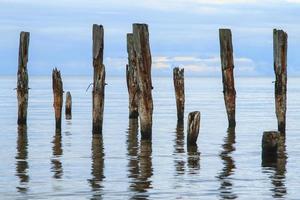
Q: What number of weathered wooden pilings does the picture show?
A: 11